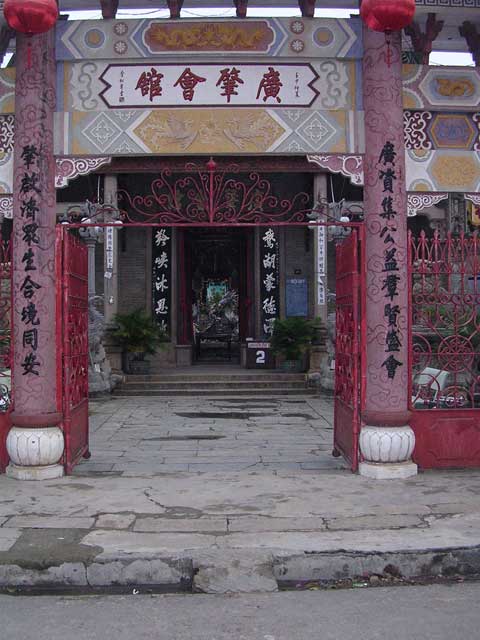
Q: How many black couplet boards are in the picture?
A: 2